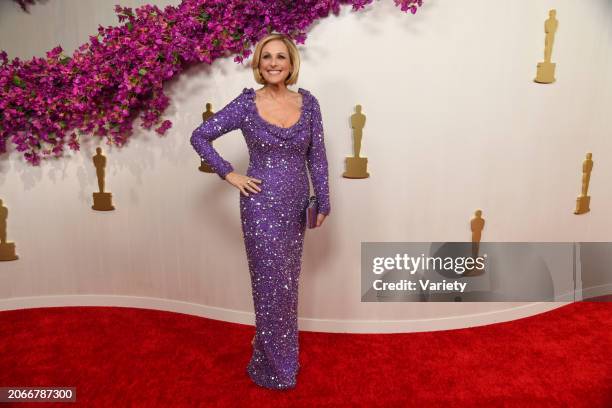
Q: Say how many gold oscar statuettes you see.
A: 7